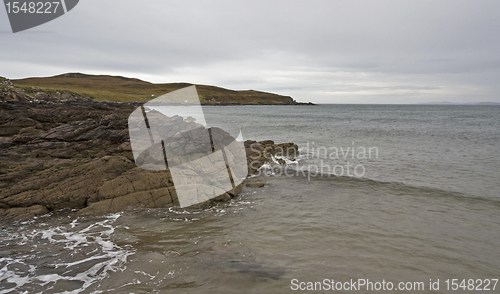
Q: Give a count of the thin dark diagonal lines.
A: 4